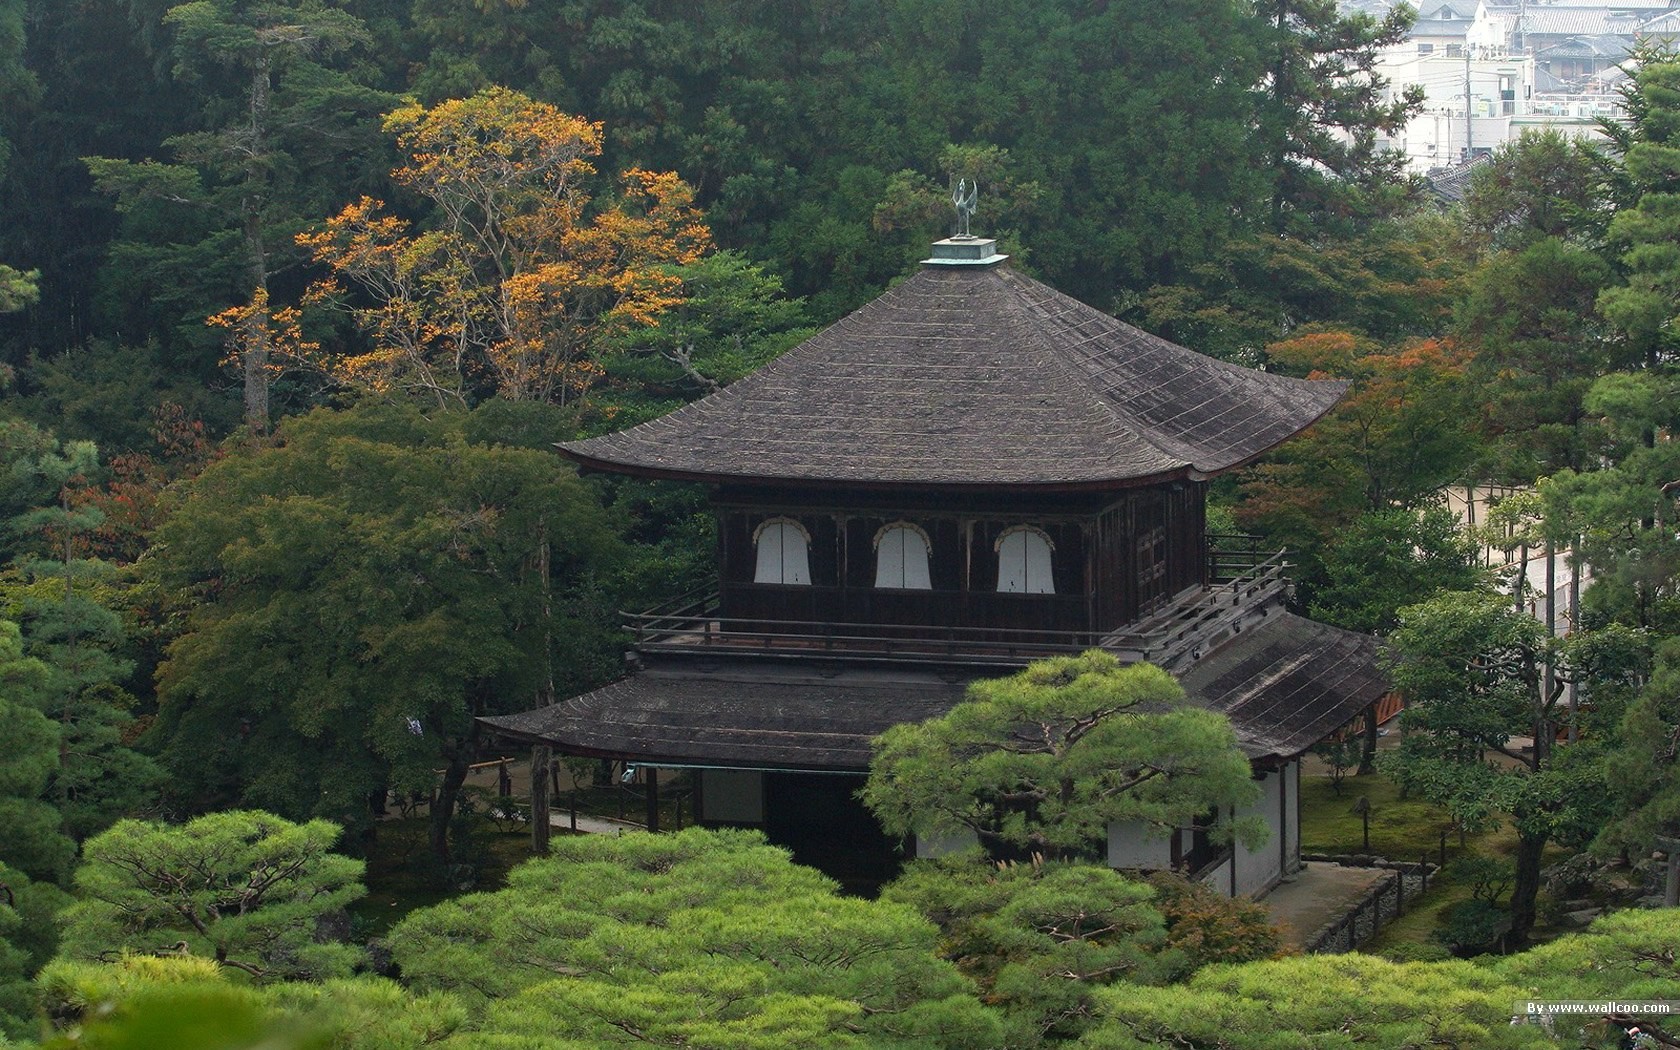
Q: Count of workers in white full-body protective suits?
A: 0